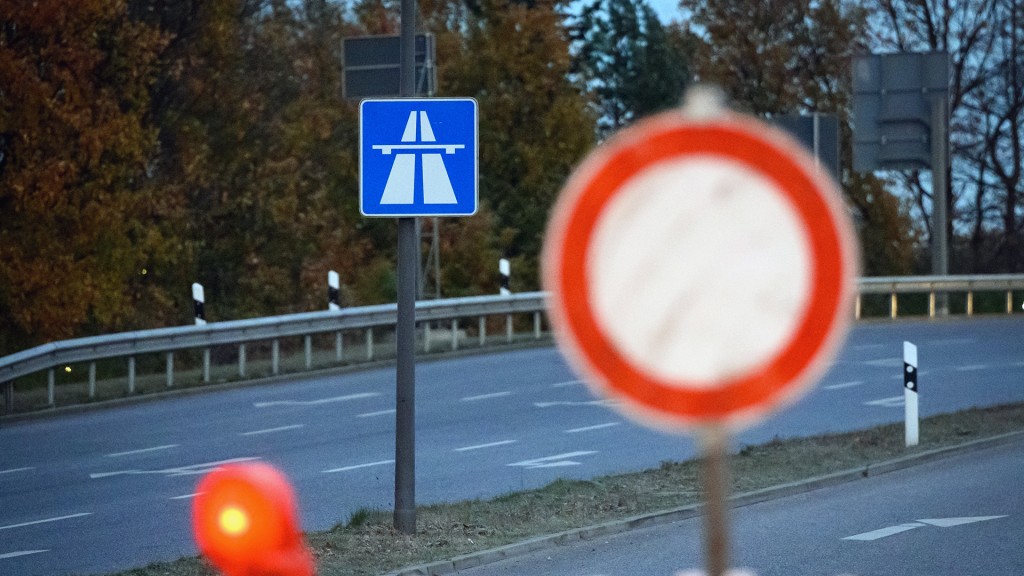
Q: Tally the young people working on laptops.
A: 0